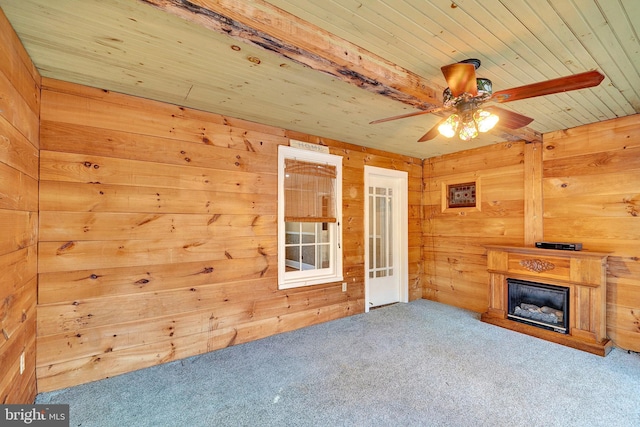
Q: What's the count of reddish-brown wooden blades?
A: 5